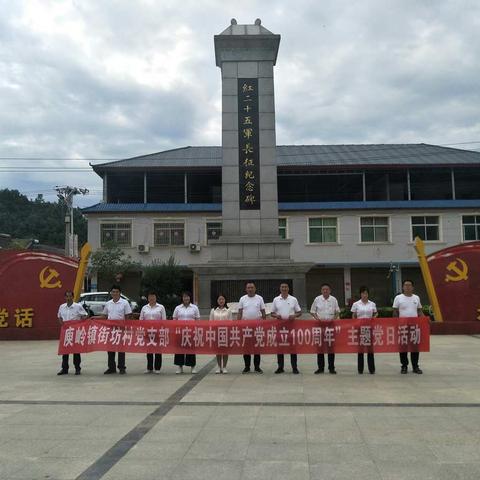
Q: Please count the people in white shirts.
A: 10